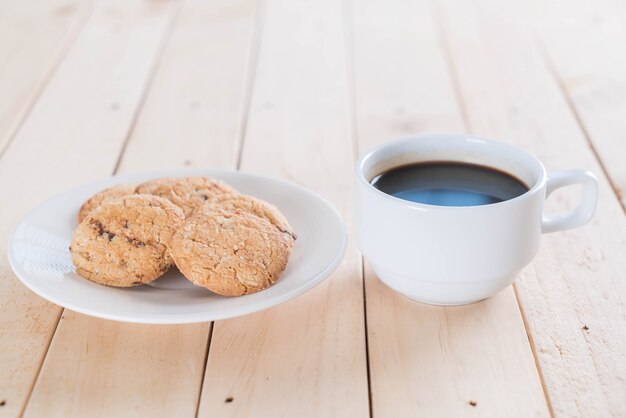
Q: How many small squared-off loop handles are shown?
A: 1